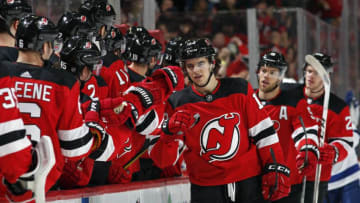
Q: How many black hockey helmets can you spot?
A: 11